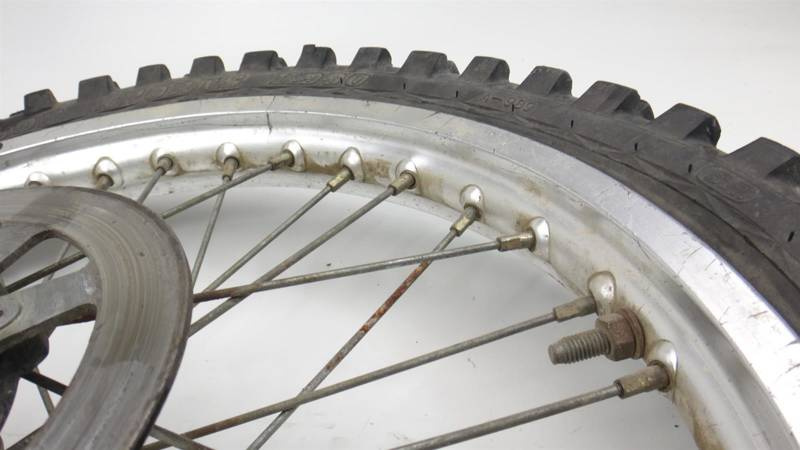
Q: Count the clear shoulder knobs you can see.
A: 13